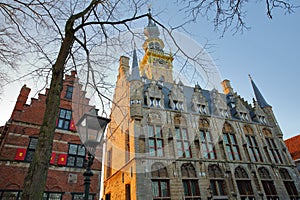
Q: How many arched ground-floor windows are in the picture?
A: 6